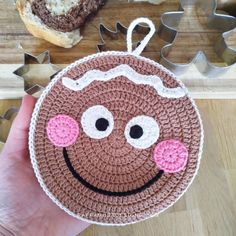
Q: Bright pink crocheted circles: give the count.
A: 2